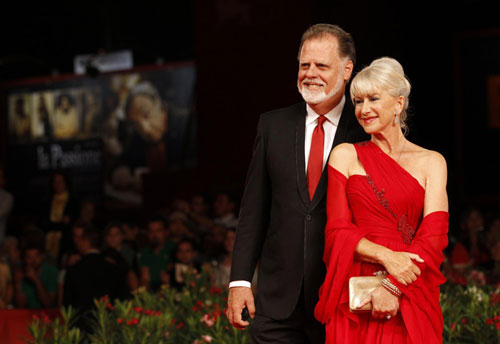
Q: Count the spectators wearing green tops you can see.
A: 2